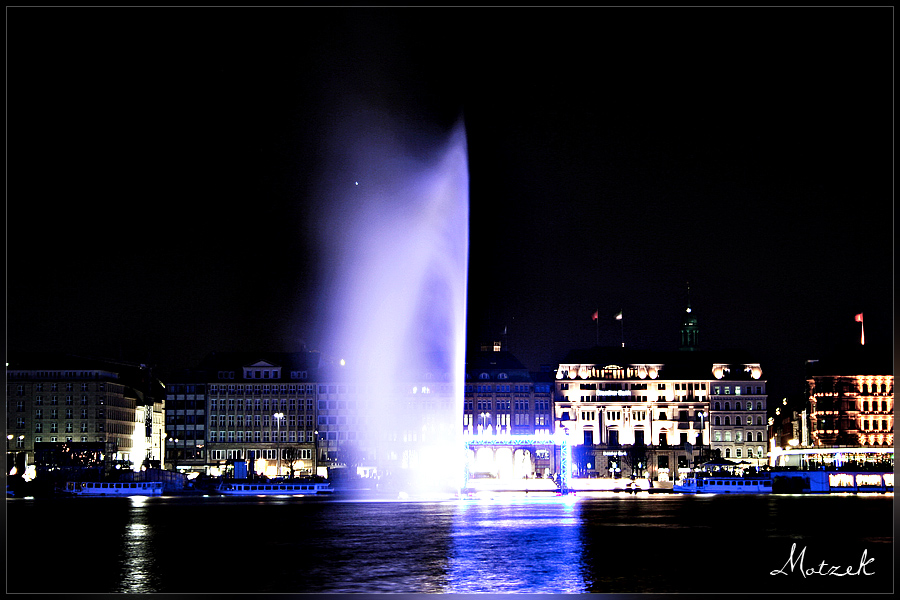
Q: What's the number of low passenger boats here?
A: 3